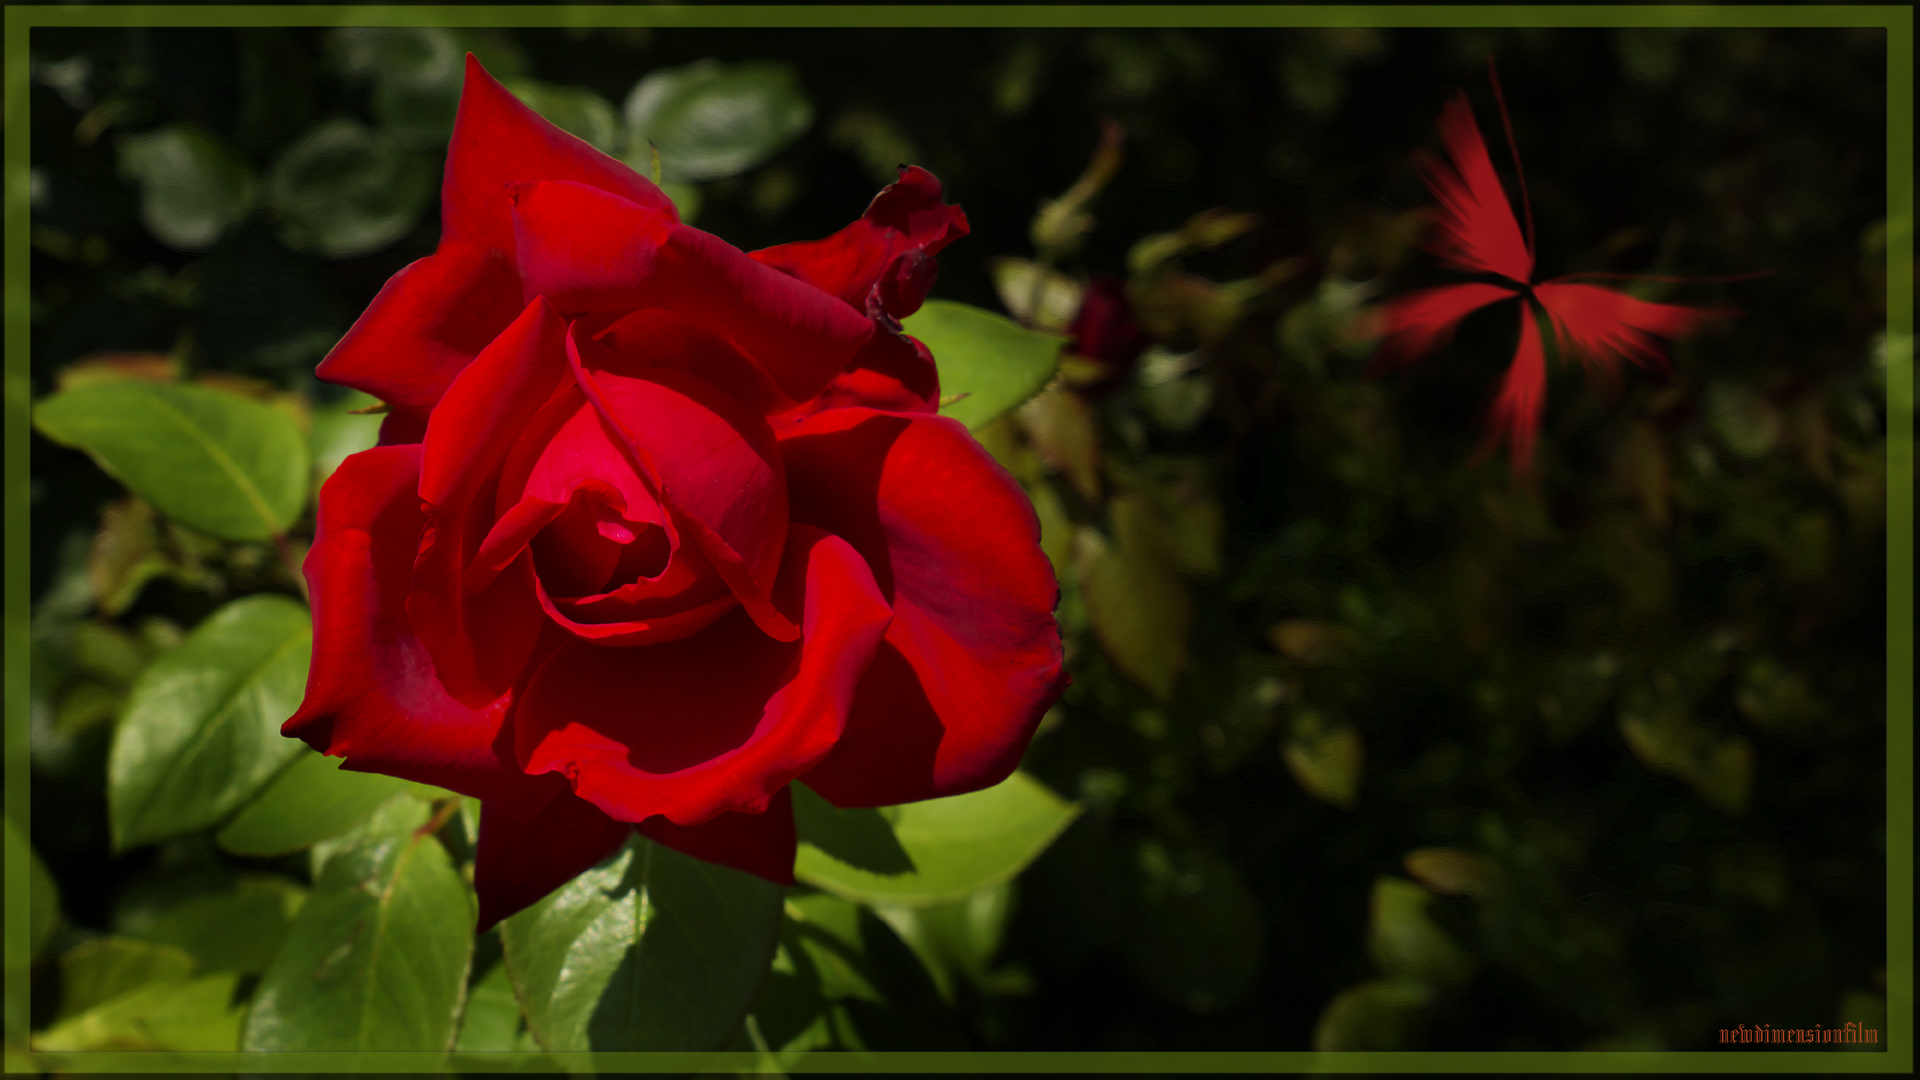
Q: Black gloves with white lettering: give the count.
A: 0